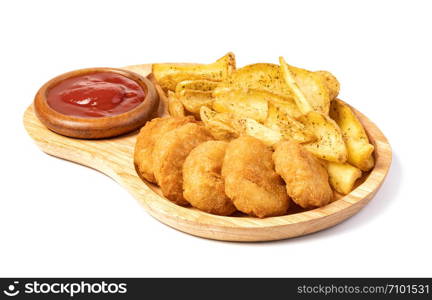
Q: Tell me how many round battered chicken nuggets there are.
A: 5